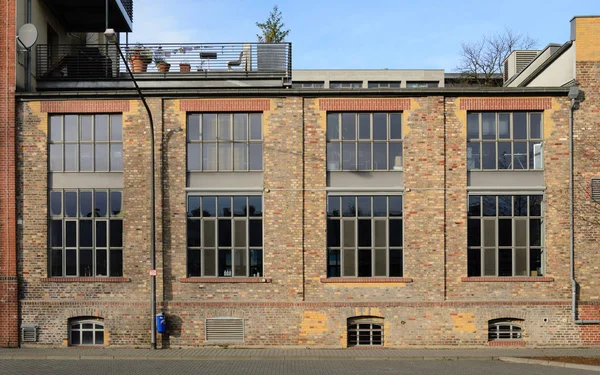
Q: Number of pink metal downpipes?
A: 0